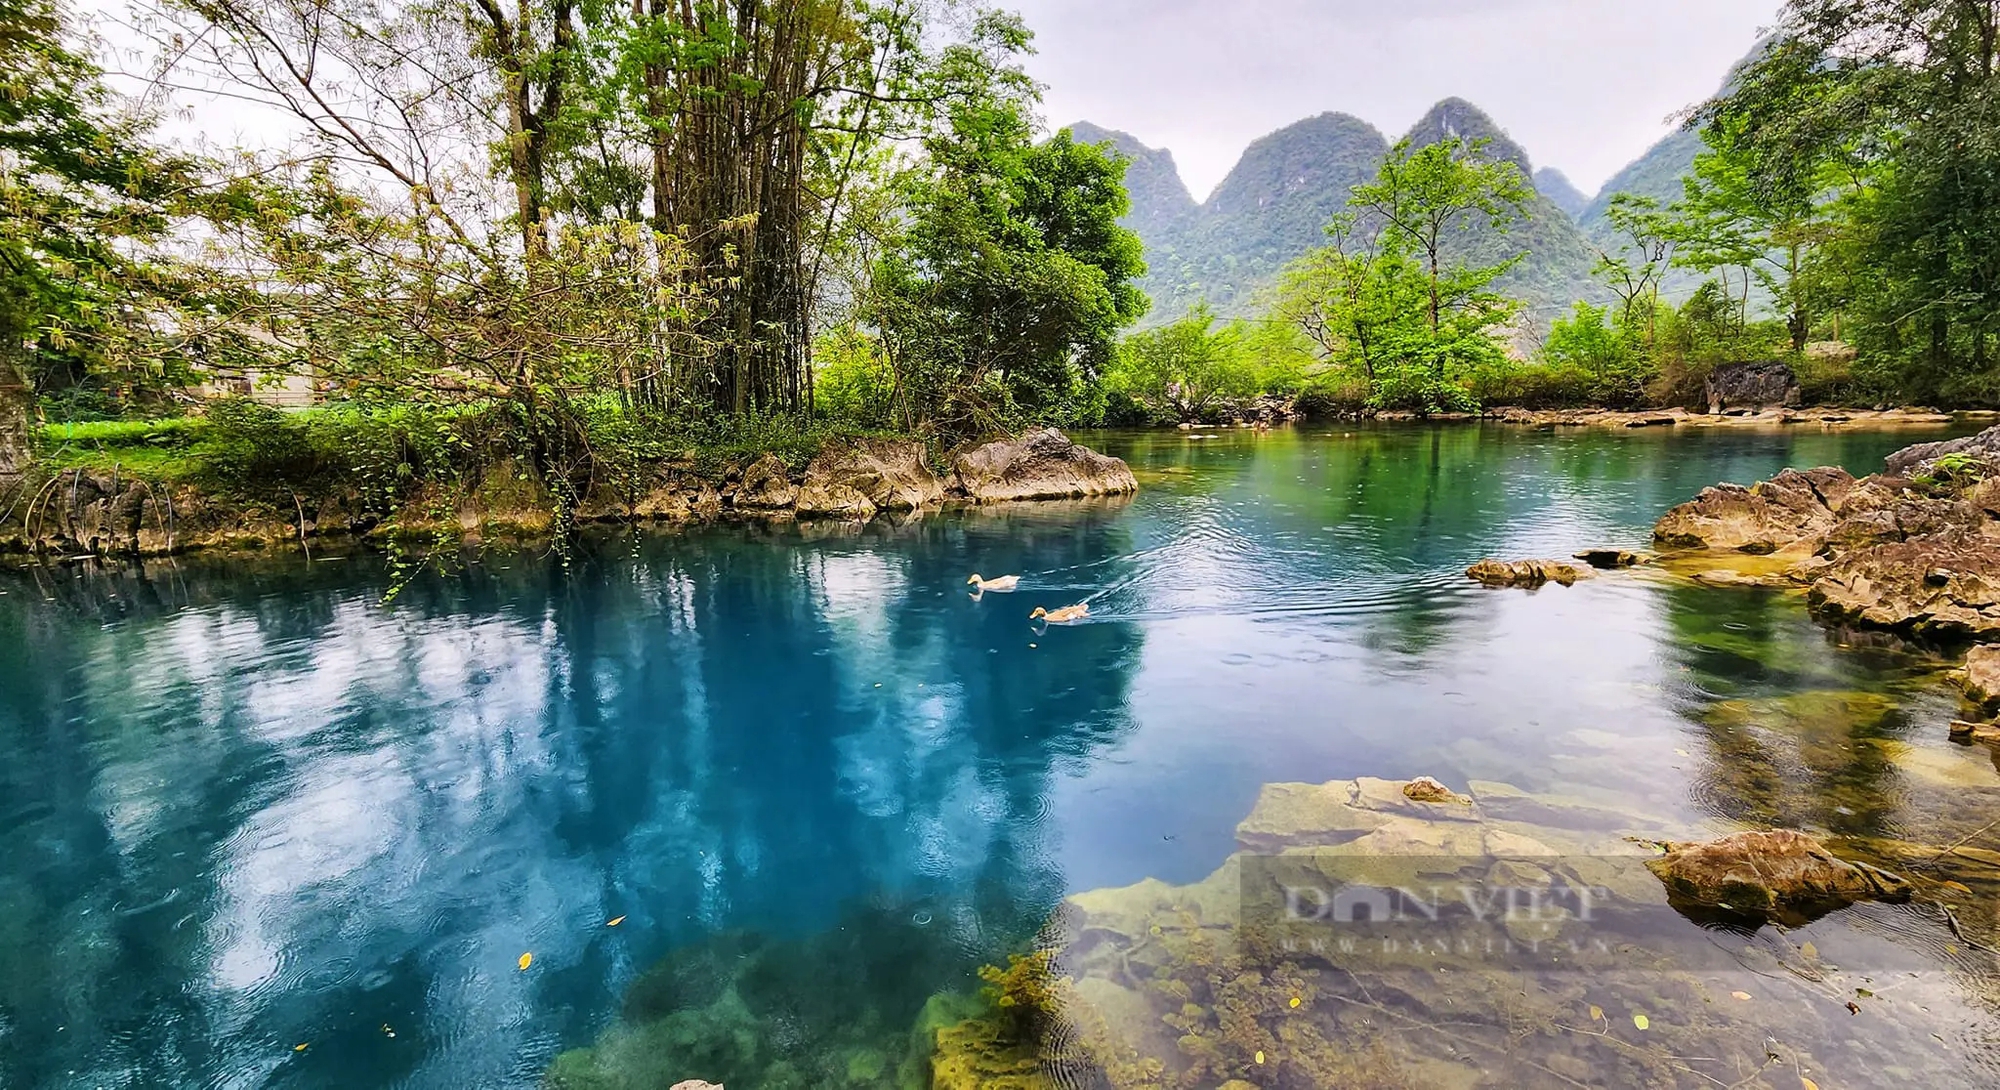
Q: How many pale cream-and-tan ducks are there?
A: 2